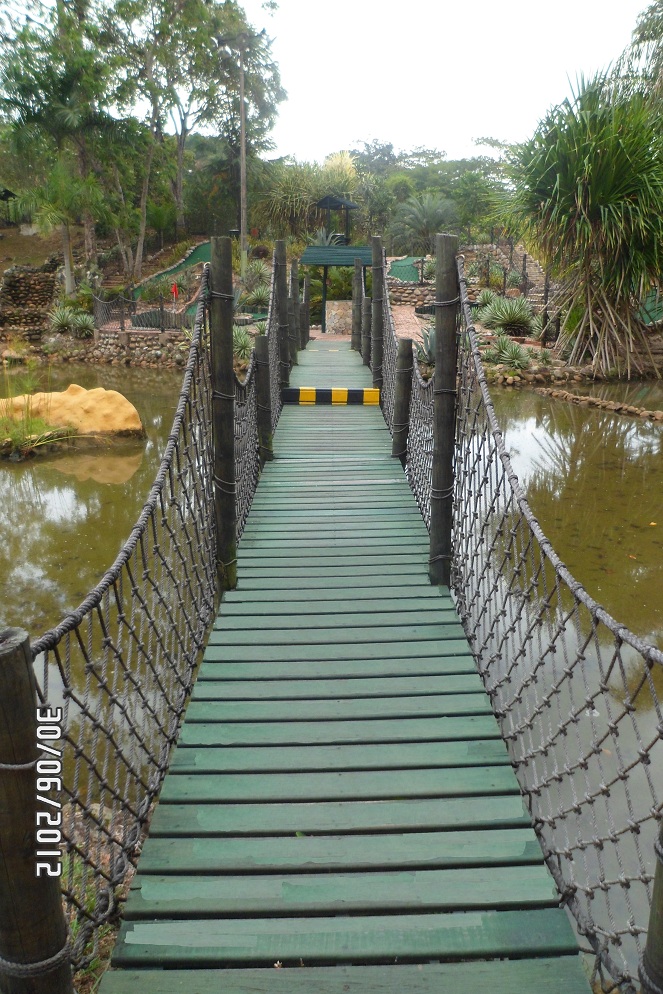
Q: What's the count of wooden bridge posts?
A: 15